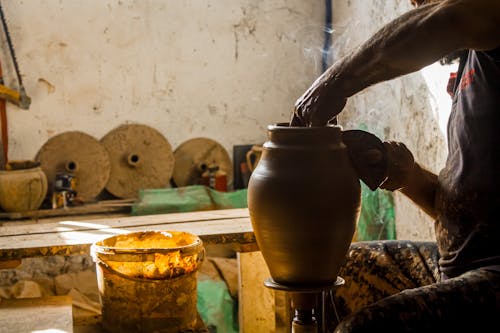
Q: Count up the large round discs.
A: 3